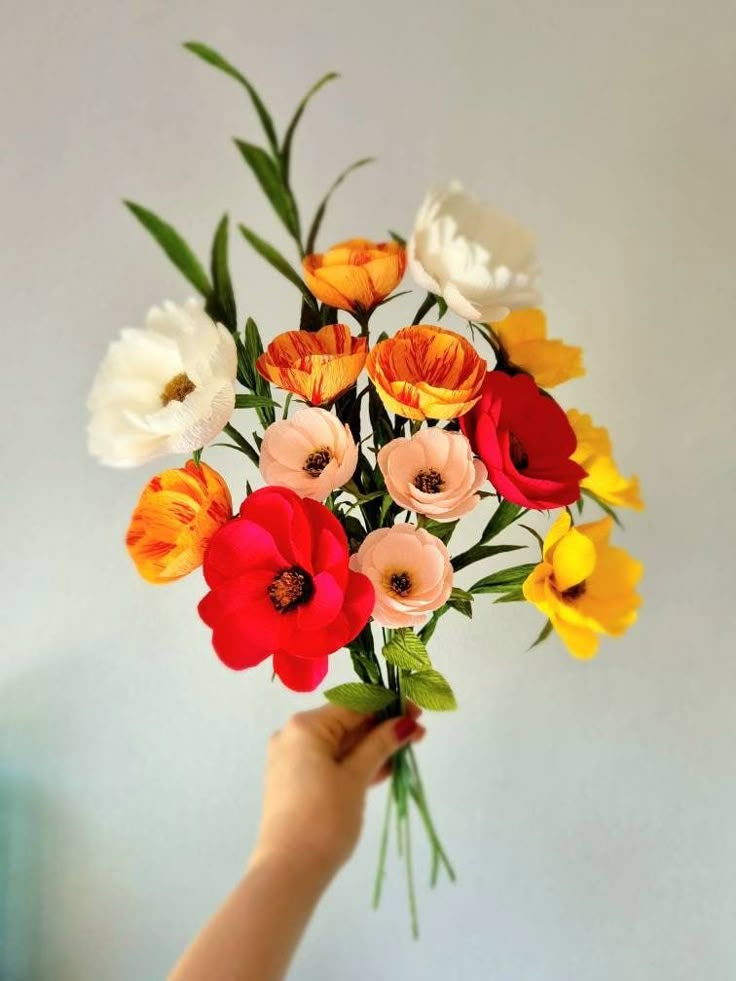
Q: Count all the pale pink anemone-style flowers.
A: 3